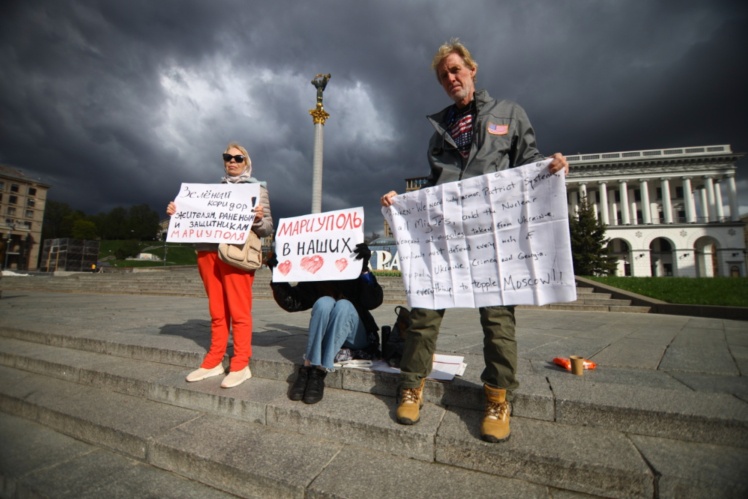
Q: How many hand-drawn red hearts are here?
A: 3